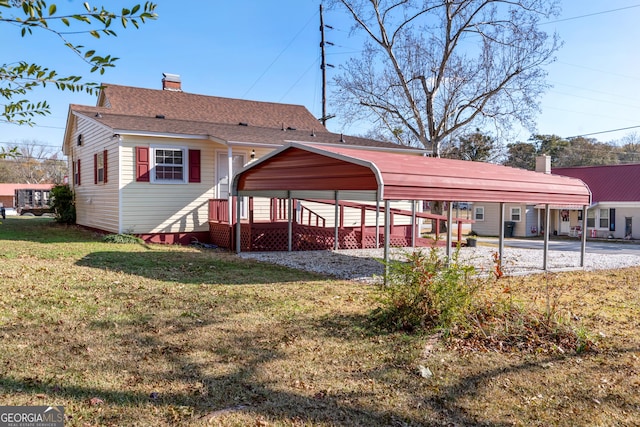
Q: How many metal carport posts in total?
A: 10